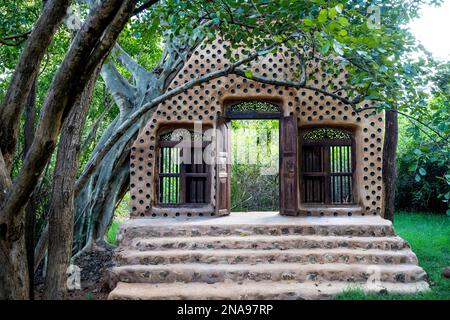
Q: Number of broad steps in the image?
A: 5